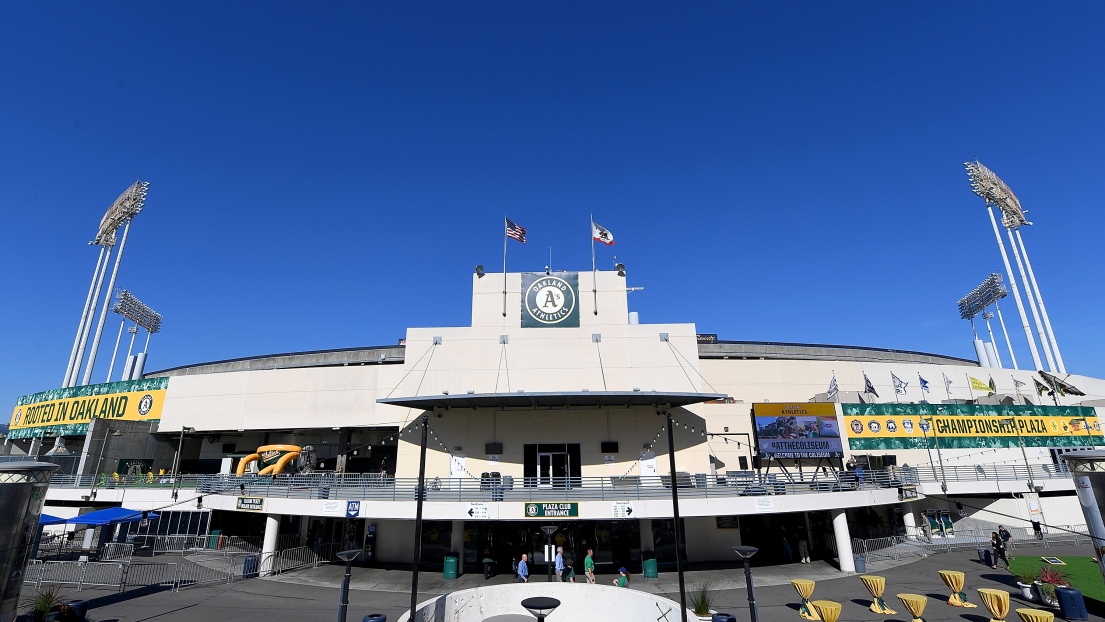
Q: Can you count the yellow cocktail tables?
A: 7